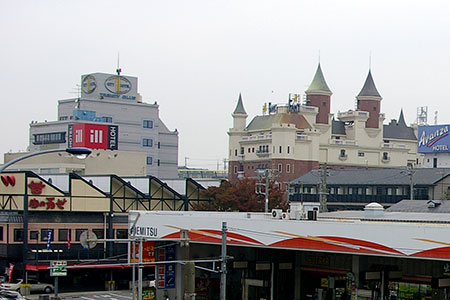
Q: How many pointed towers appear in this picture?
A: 4